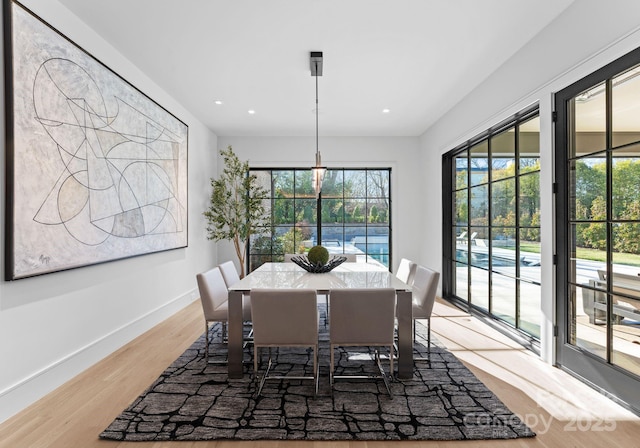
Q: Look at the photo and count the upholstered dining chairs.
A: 8